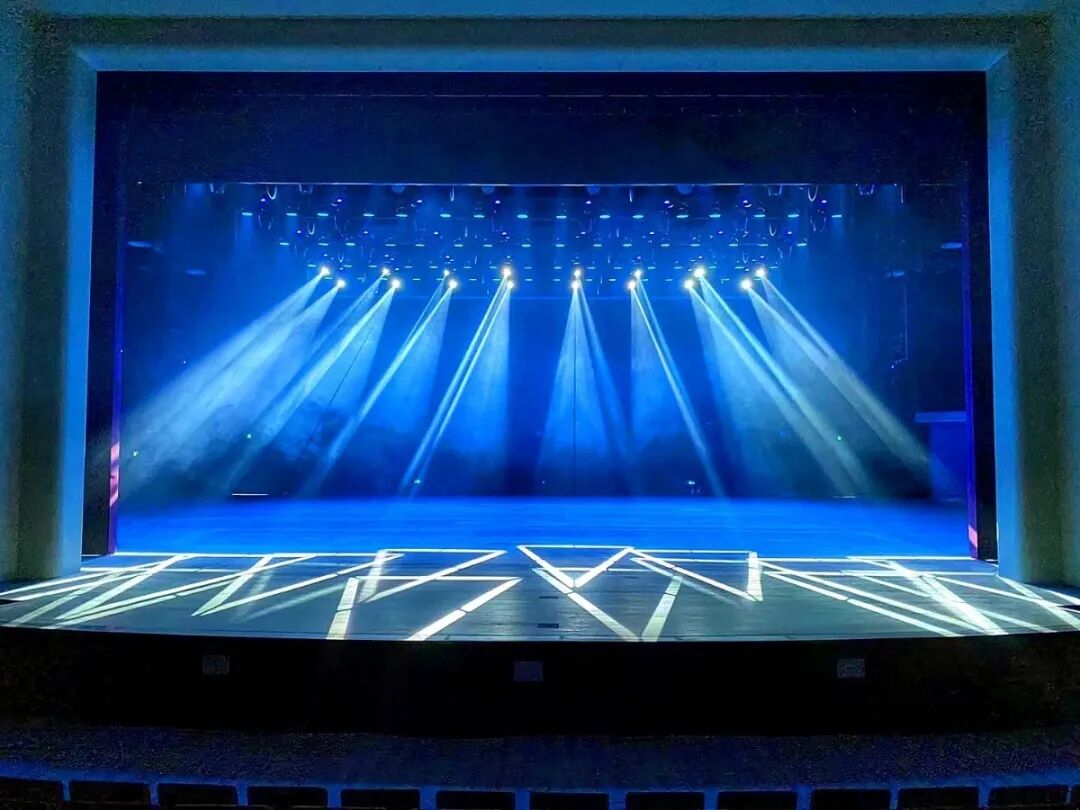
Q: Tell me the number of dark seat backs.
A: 12